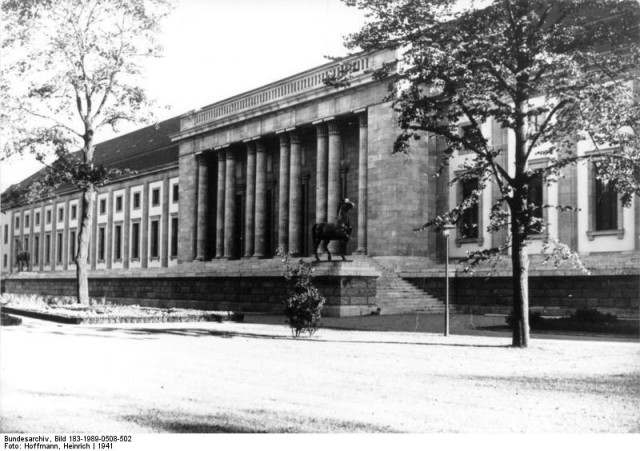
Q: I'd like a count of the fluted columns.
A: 10